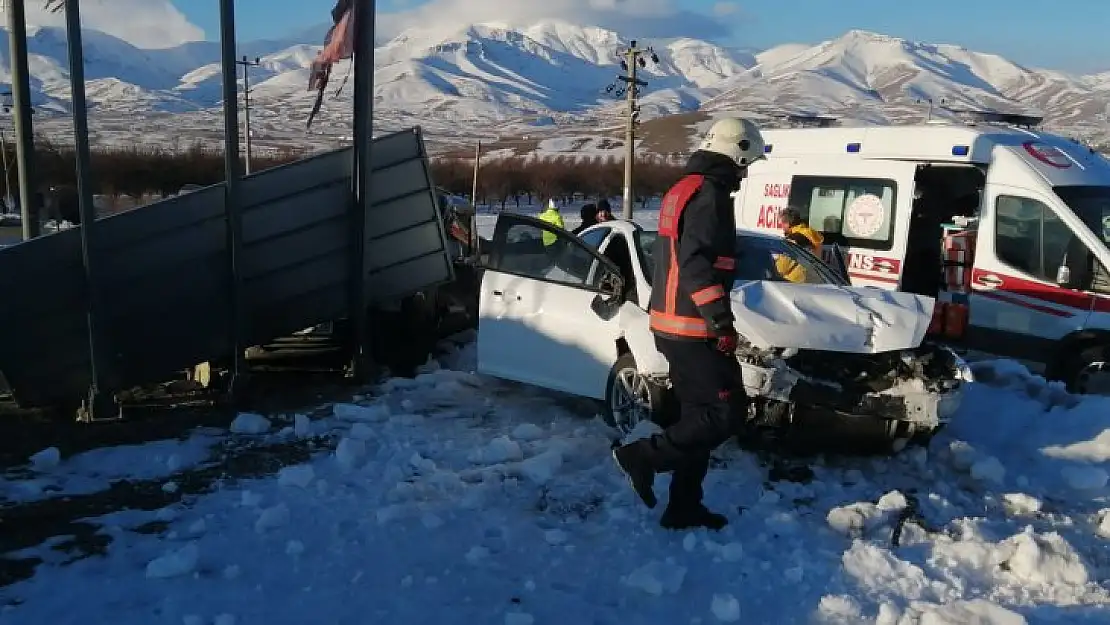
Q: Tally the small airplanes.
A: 0